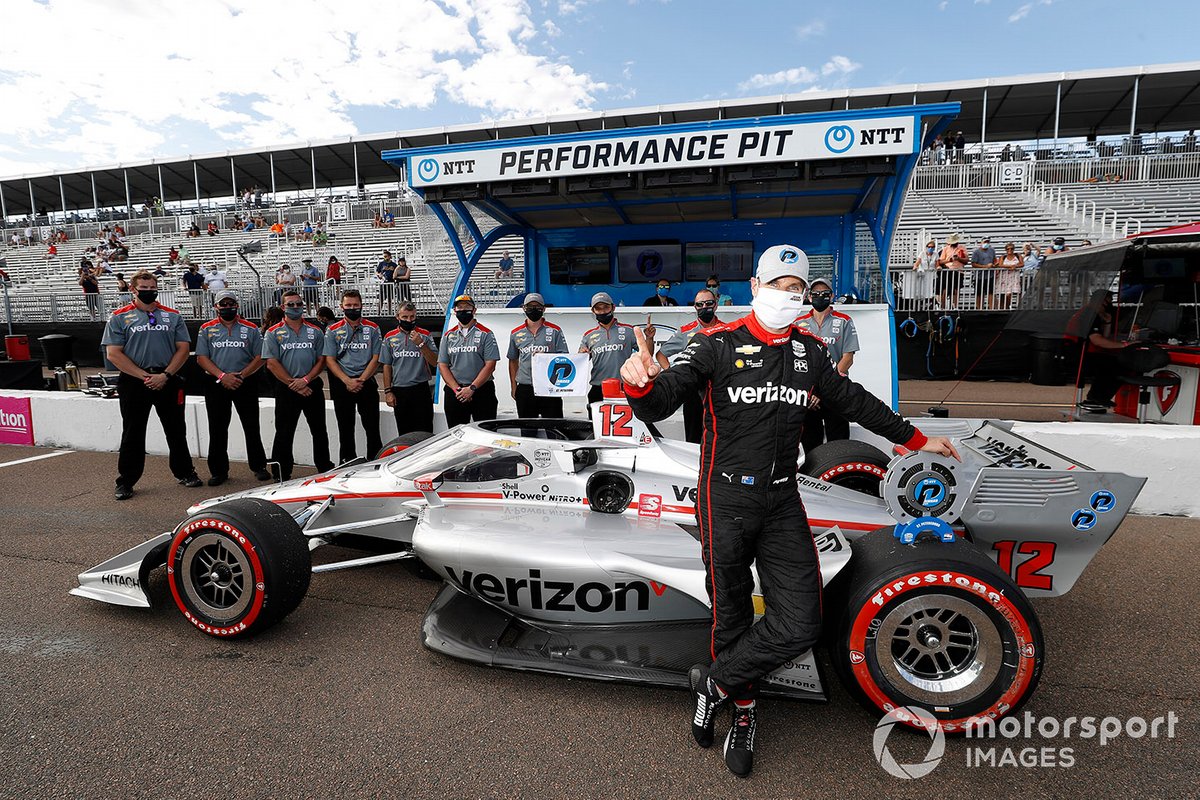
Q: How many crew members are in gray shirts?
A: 10